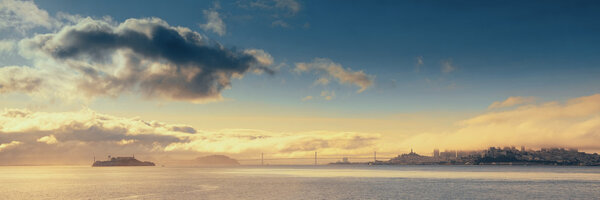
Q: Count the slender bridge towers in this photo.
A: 3